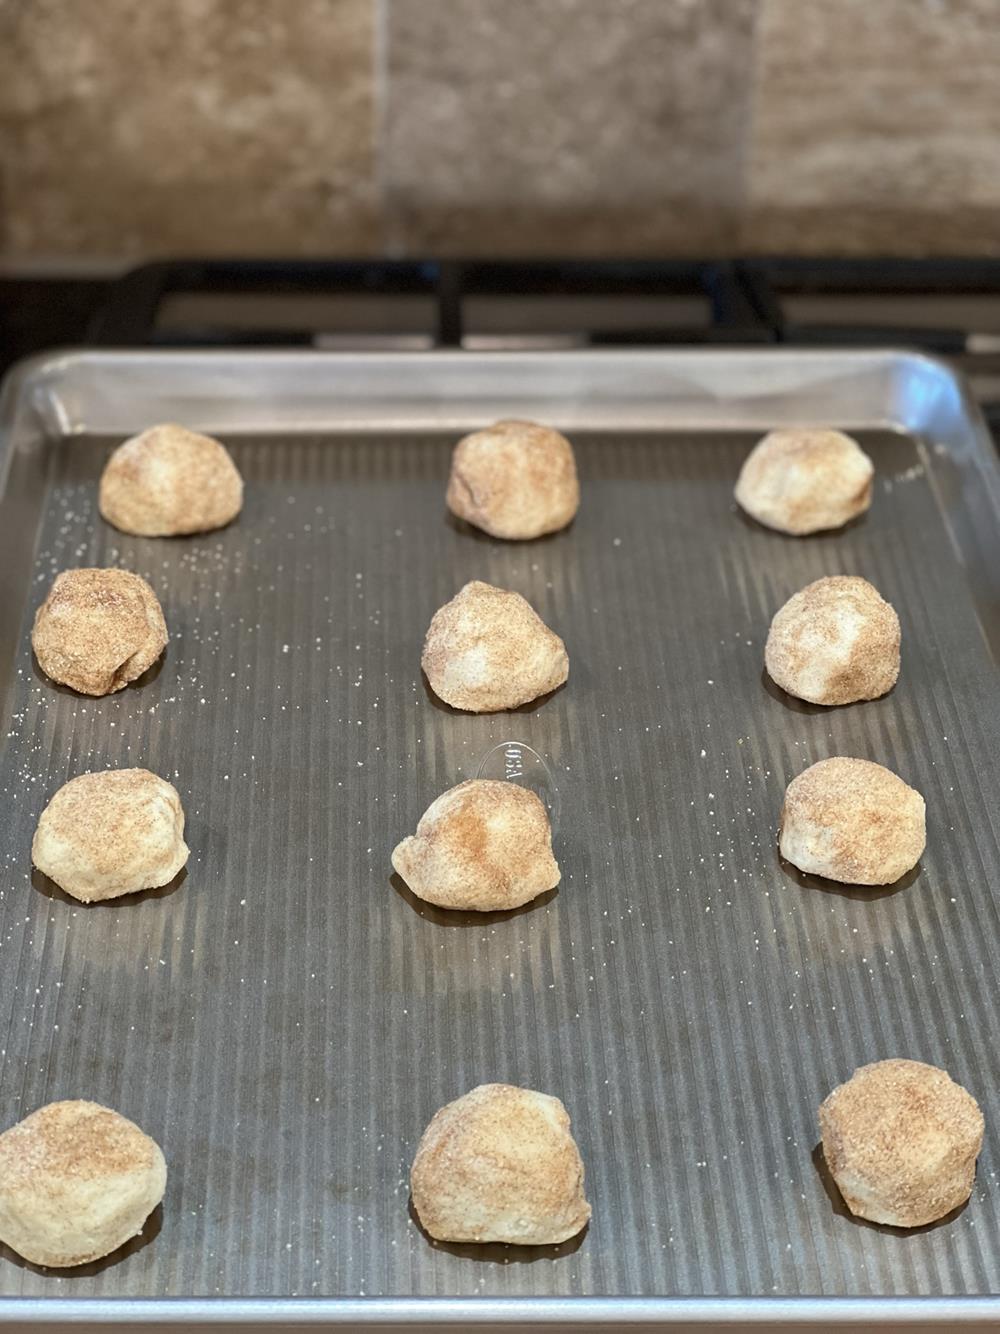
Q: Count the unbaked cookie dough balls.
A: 12